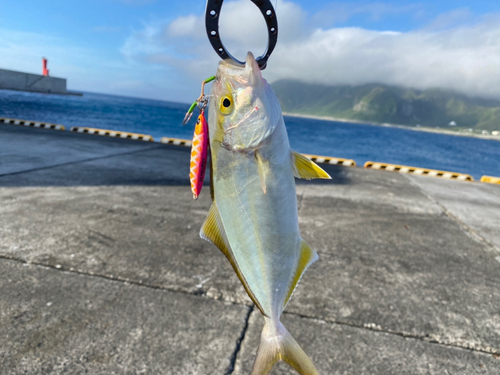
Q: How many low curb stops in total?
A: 6